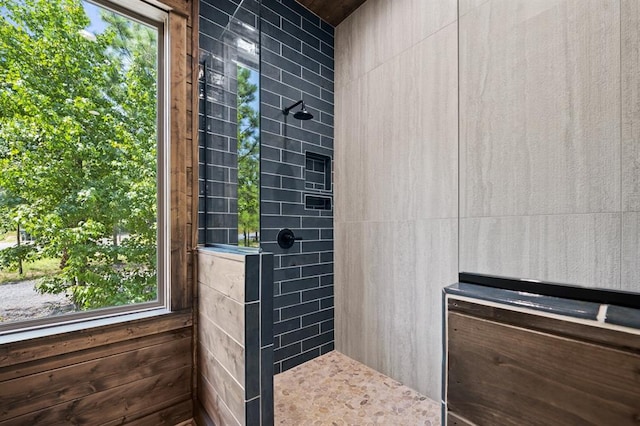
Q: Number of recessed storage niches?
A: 2